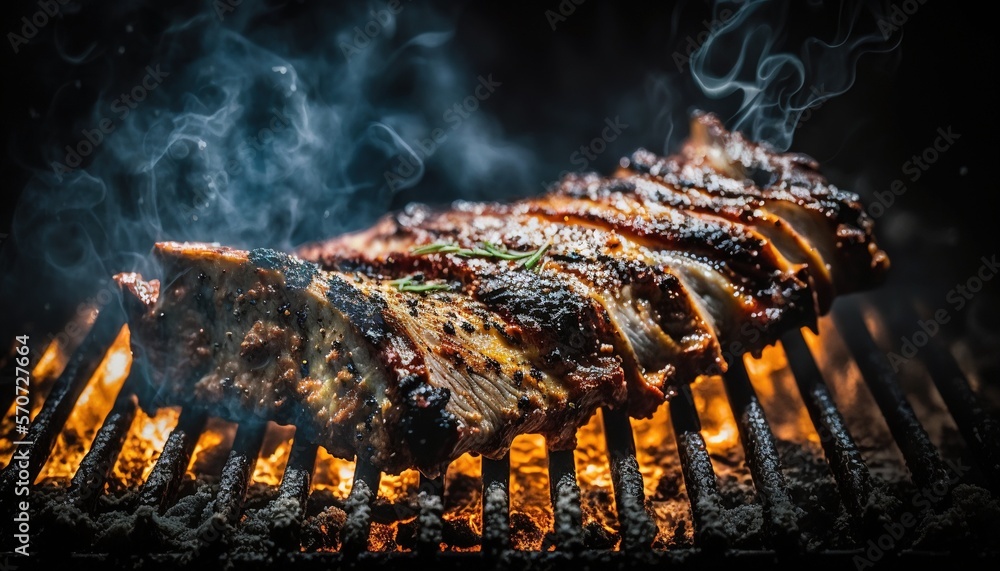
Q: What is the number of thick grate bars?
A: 15